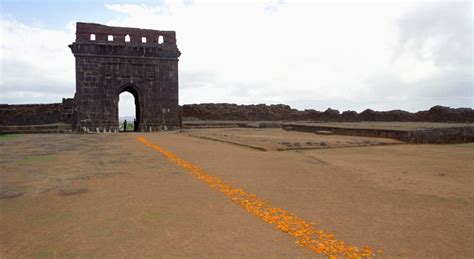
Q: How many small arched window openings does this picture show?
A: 5